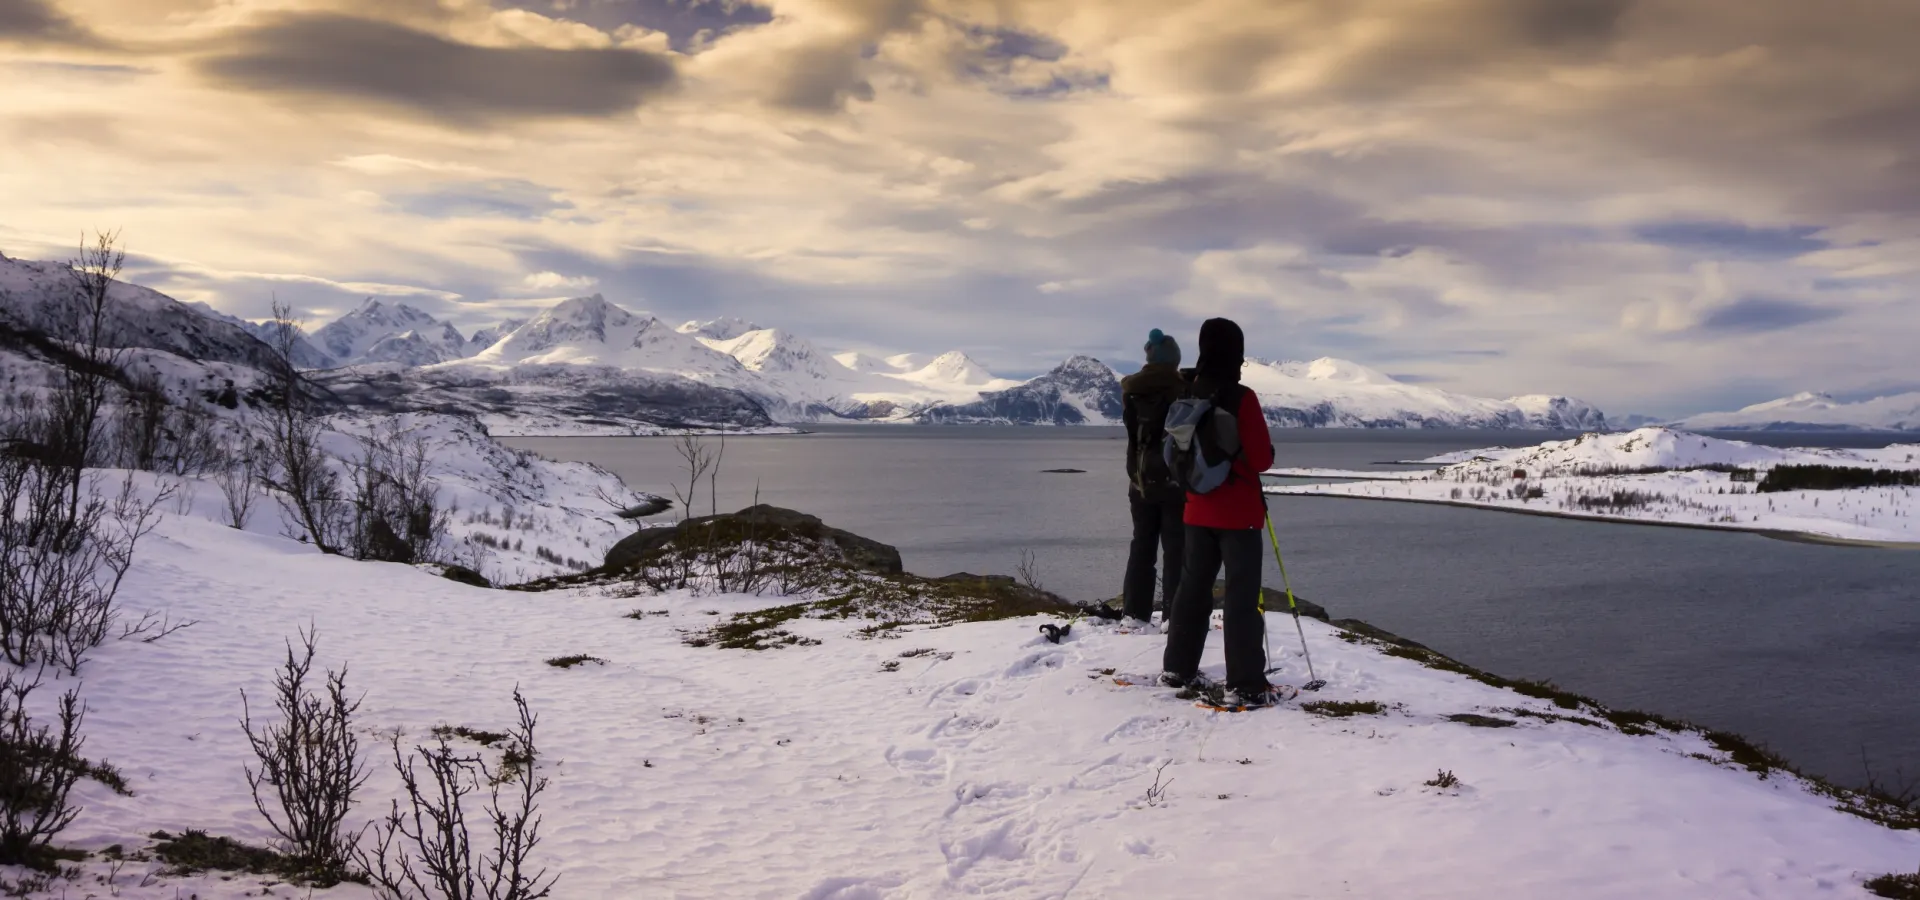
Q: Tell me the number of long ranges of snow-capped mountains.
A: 1